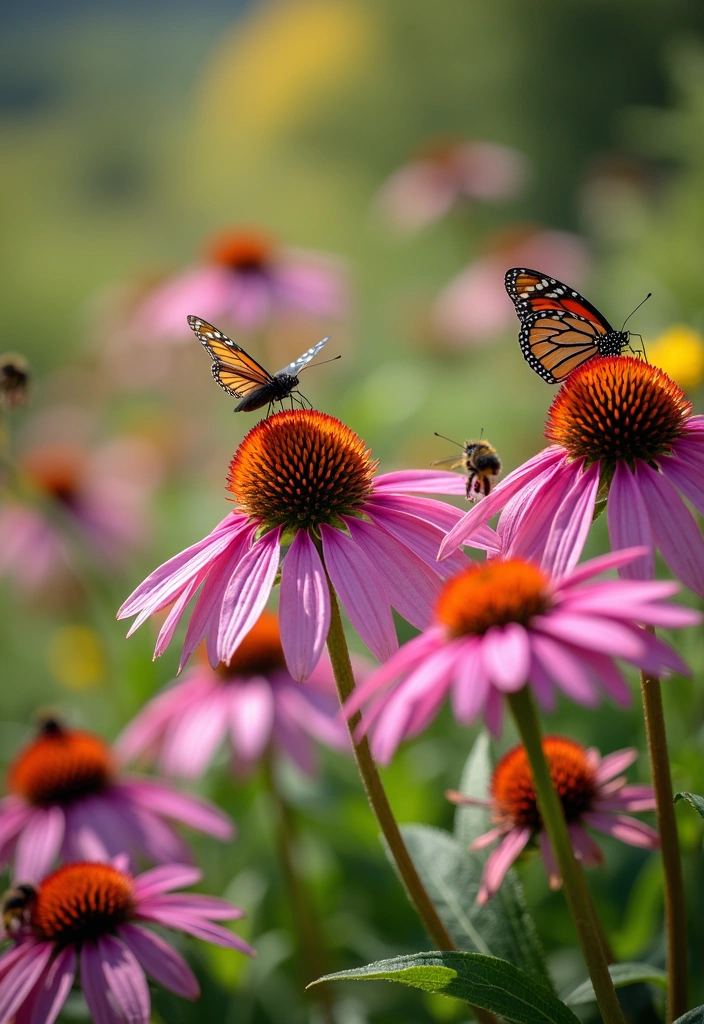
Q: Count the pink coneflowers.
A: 11